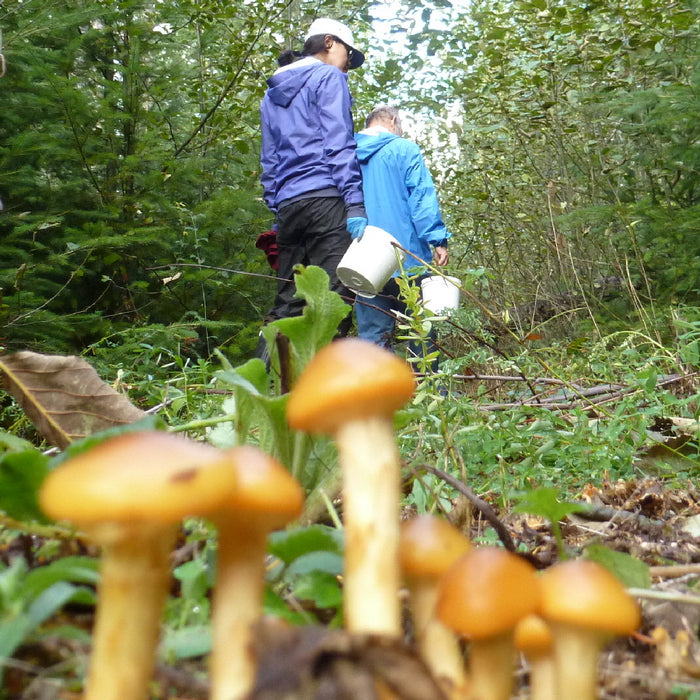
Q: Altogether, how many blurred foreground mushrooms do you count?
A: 7